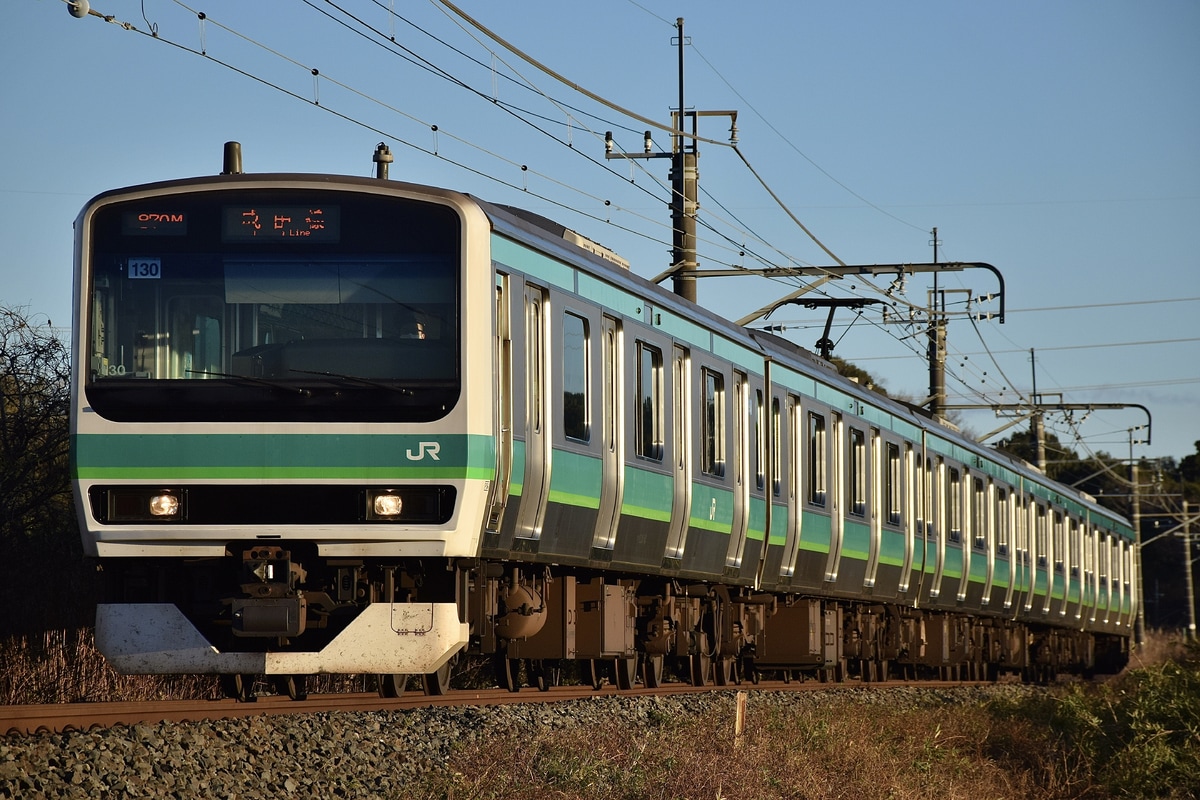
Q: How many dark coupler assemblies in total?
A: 1